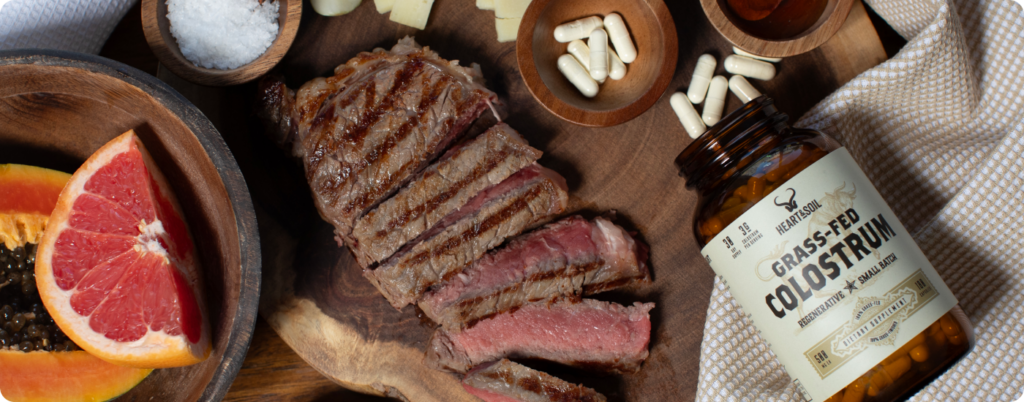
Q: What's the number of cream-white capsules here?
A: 12